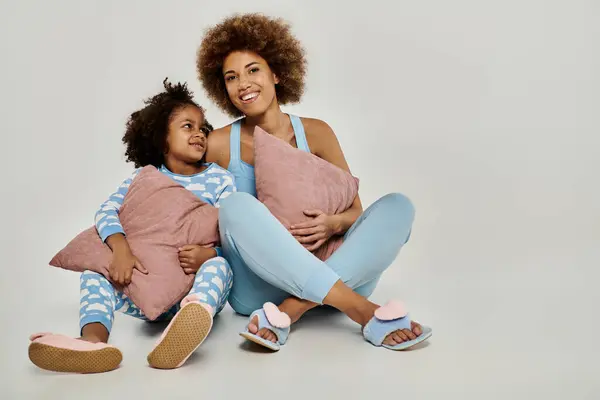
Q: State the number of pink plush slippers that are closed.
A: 2